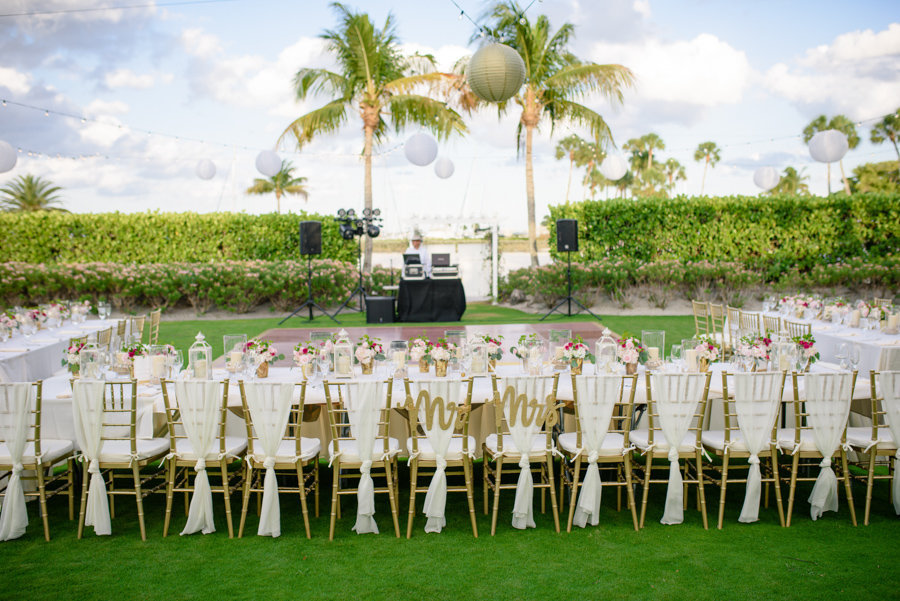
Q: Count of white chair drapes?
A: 12